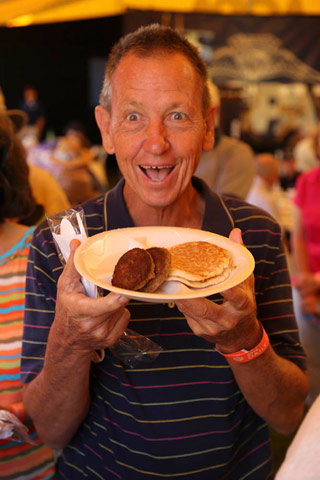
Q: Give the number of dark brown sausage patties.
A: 2